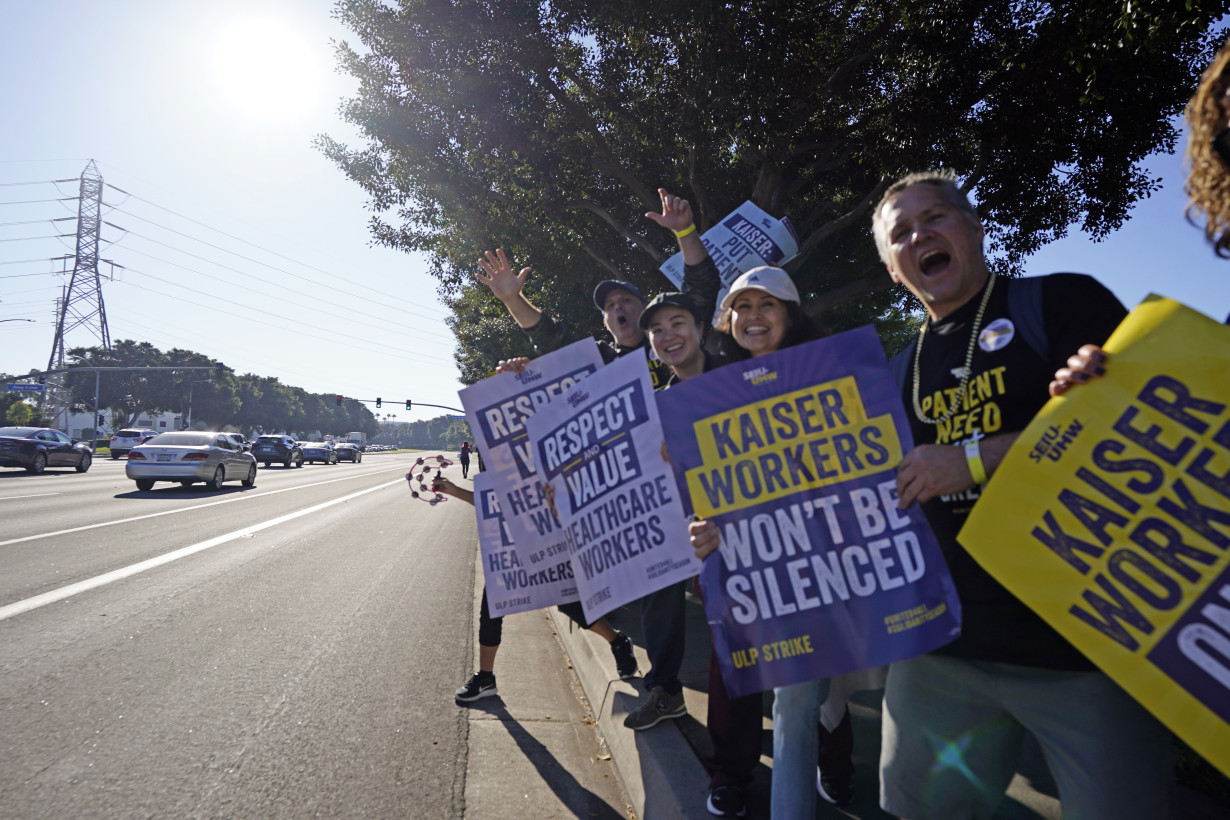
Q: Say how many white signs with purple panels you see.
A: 4